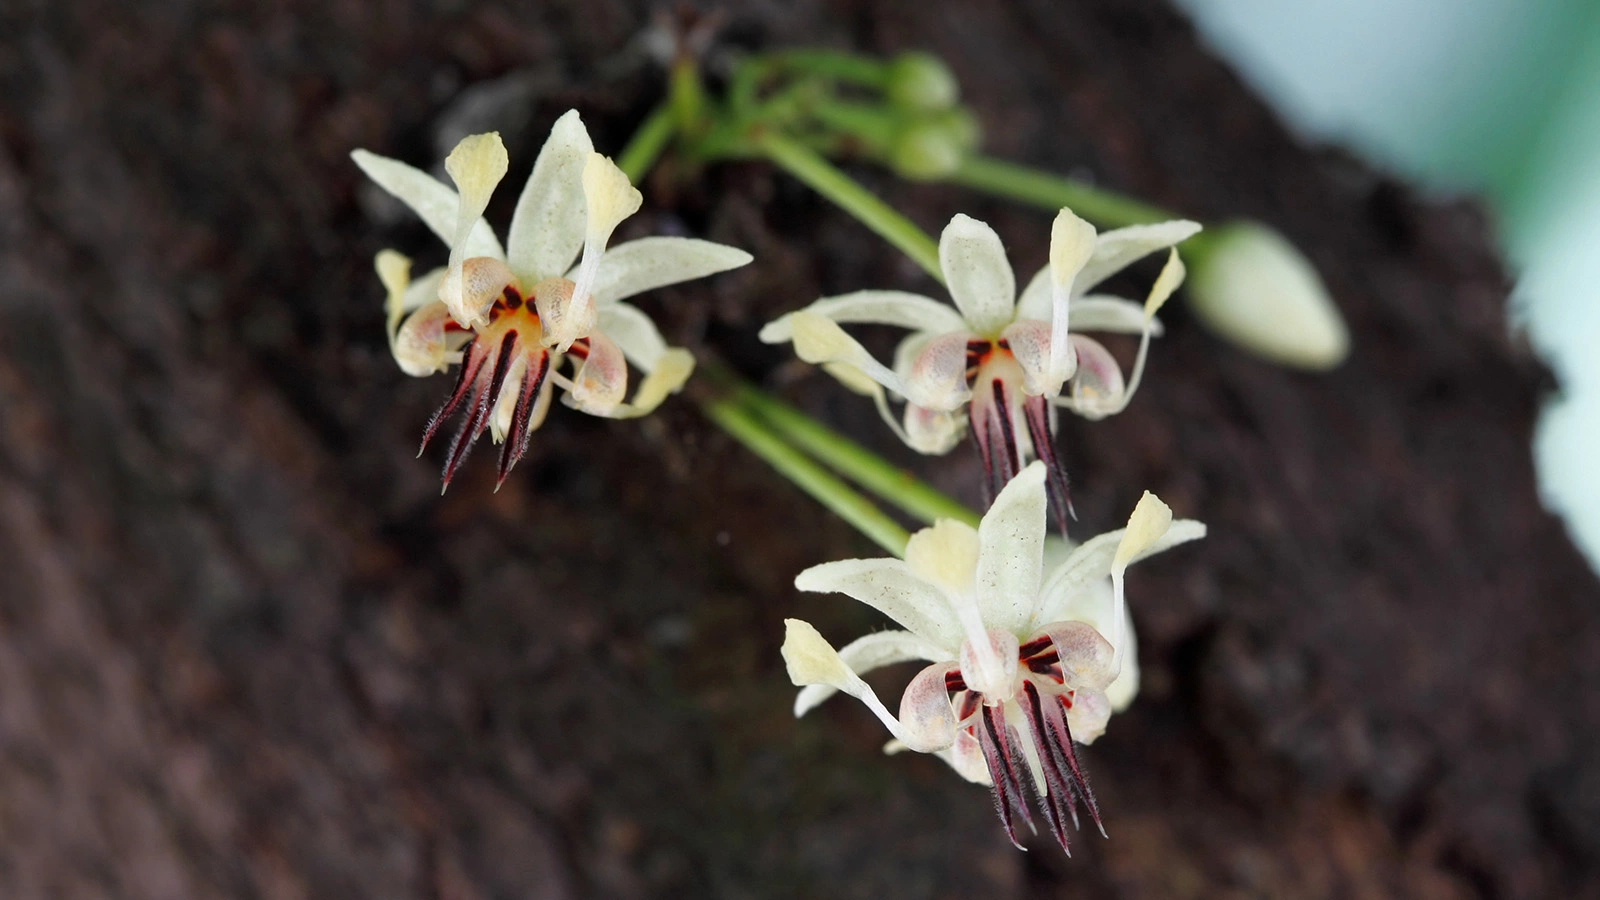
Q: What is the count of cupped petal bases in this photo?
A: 13